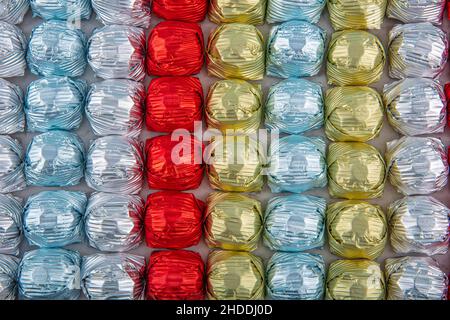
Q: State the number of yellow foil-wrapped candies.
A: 12